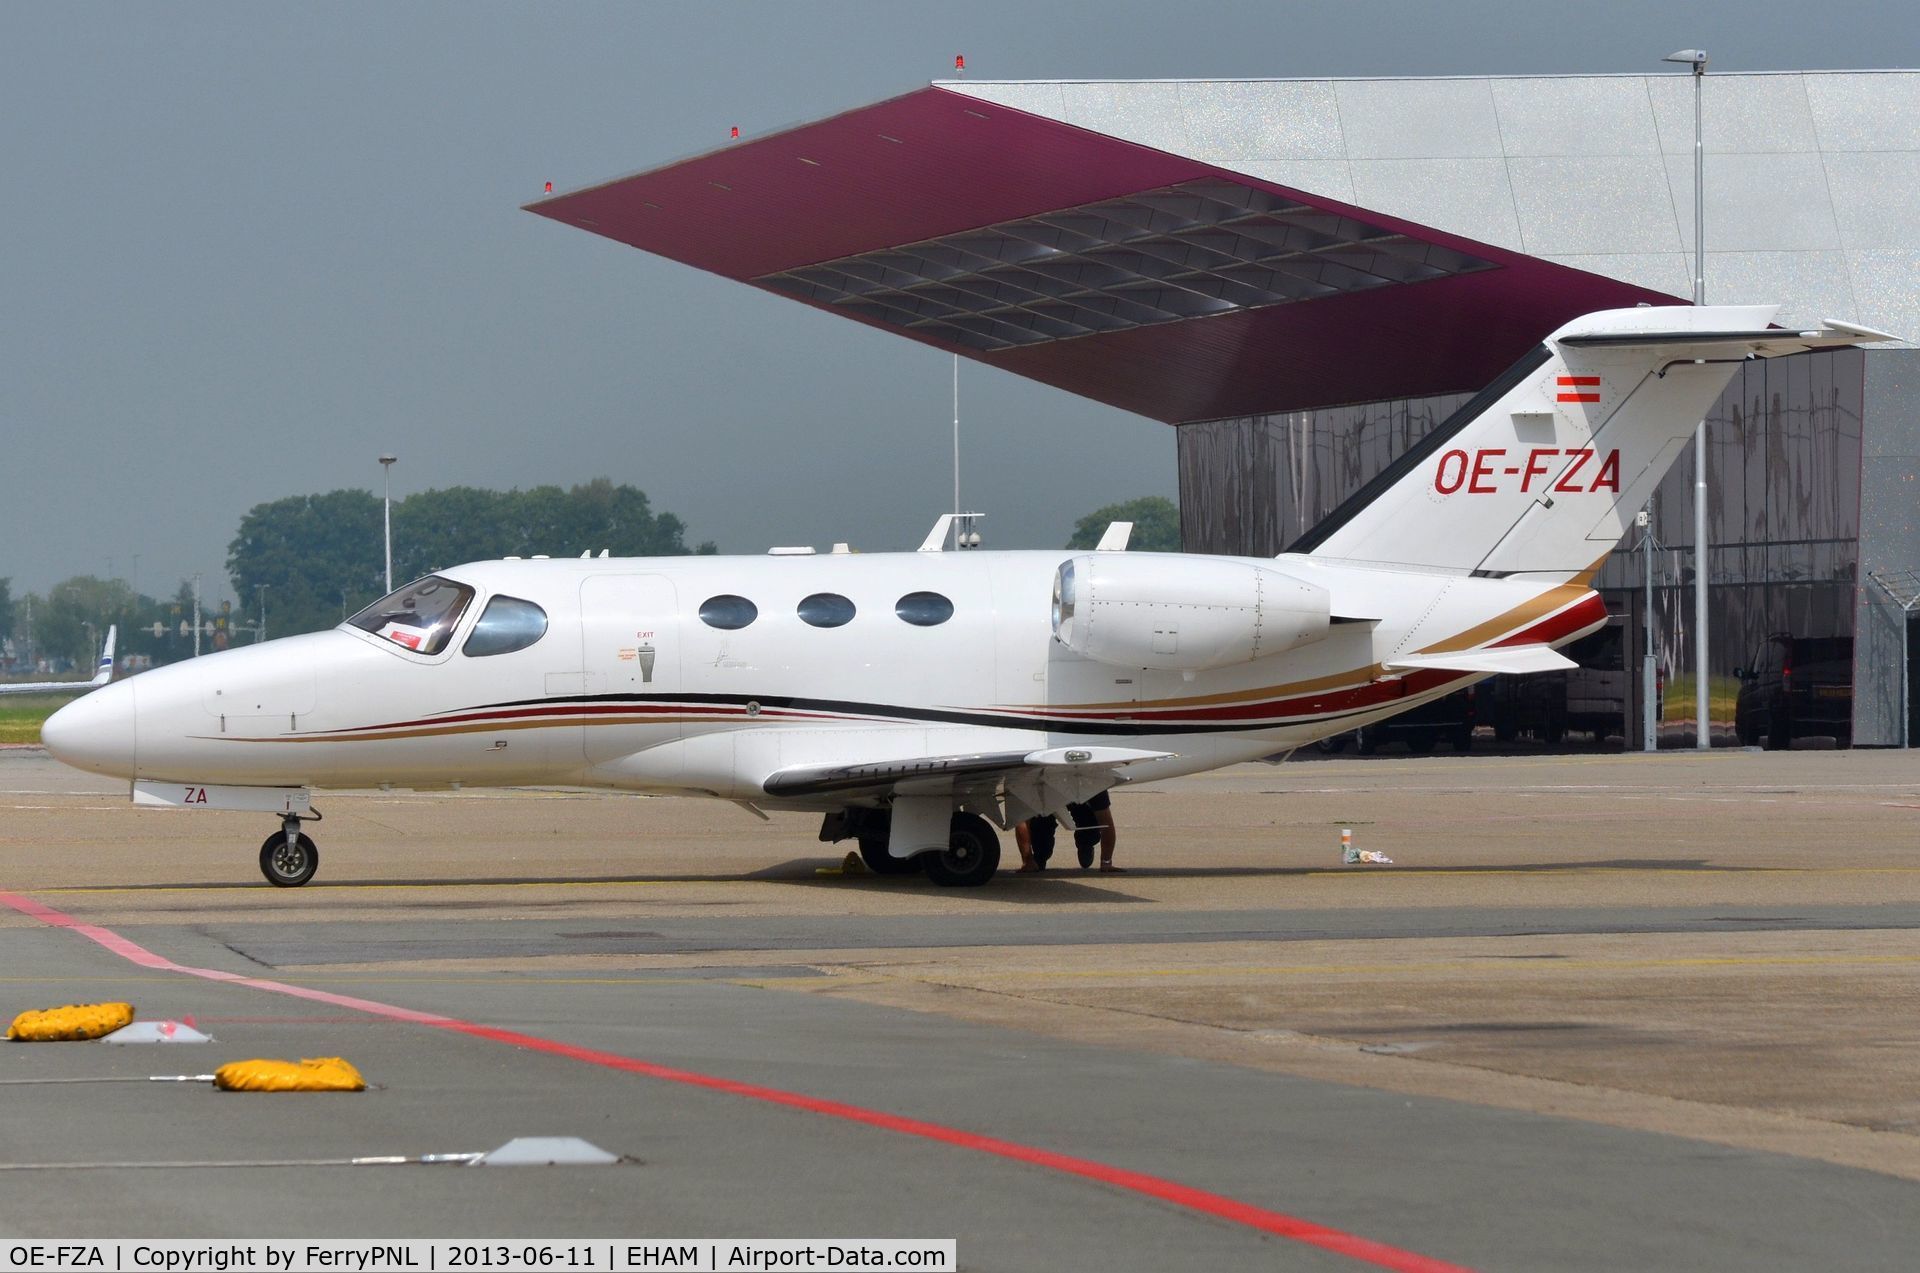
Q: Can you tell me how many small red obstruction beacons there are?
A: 3